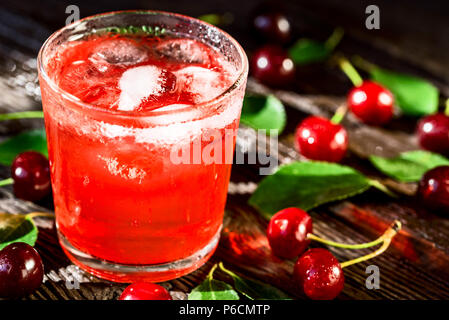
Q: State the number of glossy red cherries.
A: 11